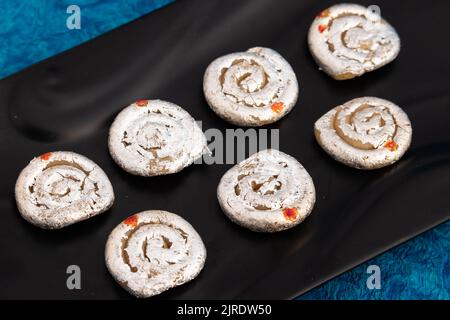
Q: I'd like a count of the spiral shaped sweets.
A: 7